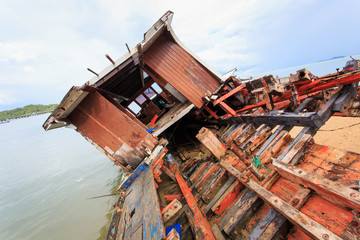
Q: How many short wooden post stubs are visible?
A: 3